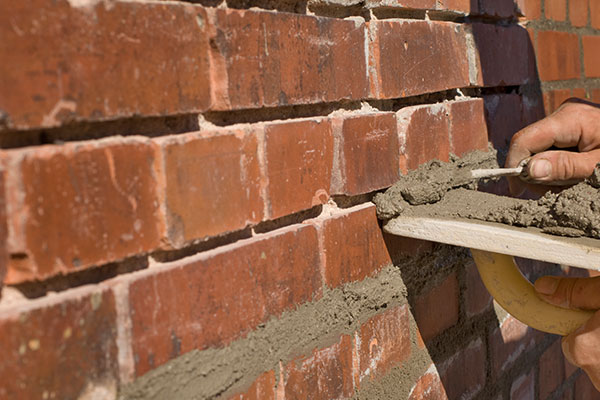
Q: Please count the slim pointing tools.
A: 1